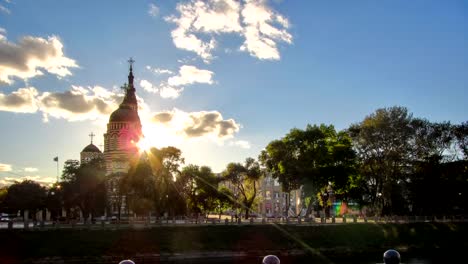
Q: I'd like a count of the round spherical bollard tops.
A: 3